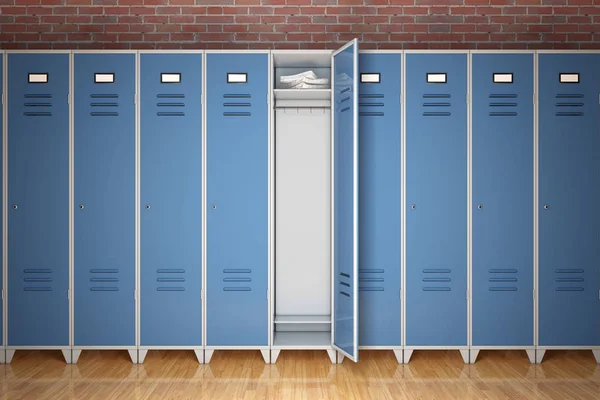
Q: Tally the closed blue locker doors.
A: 8